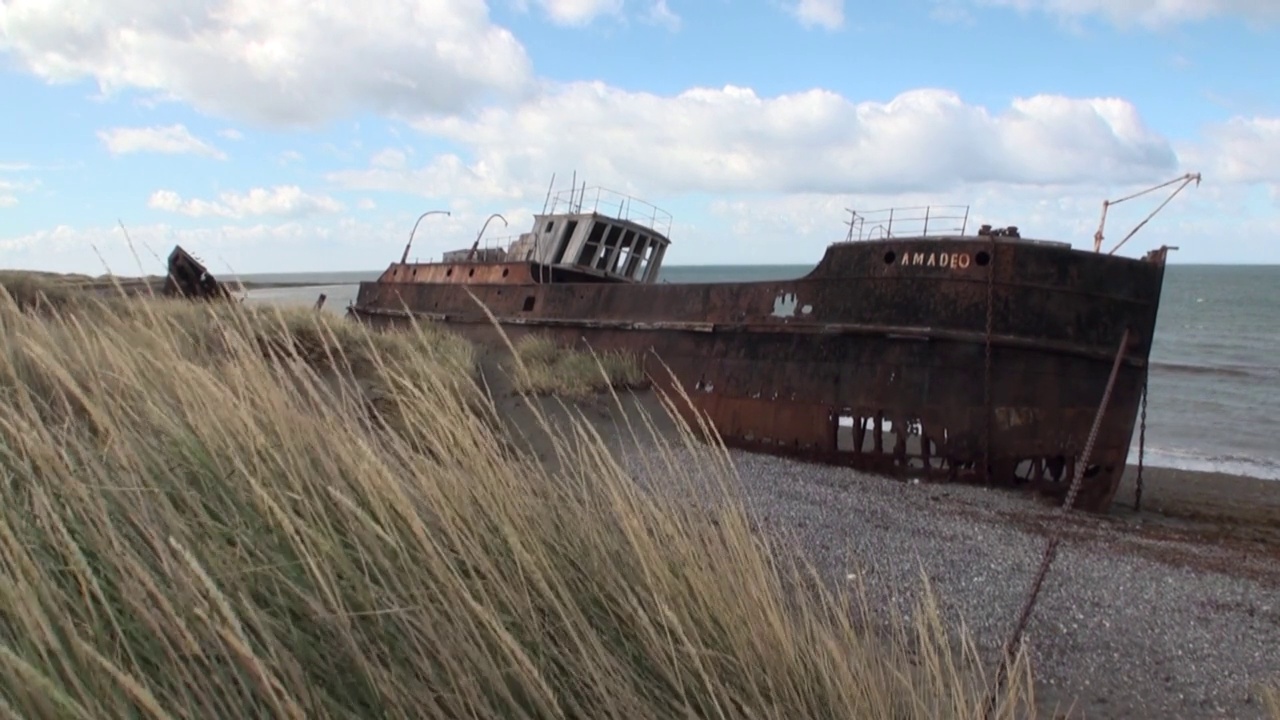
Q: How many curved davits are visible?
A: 2